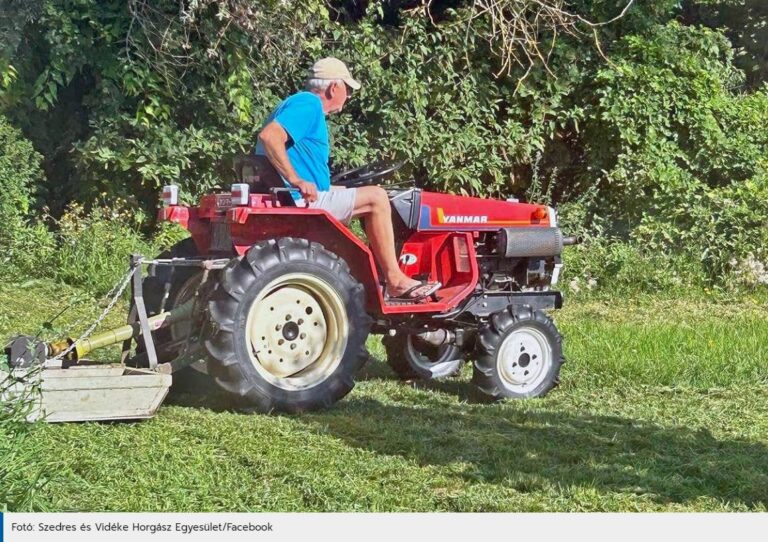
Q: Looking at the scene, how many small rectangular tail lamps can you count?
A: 2